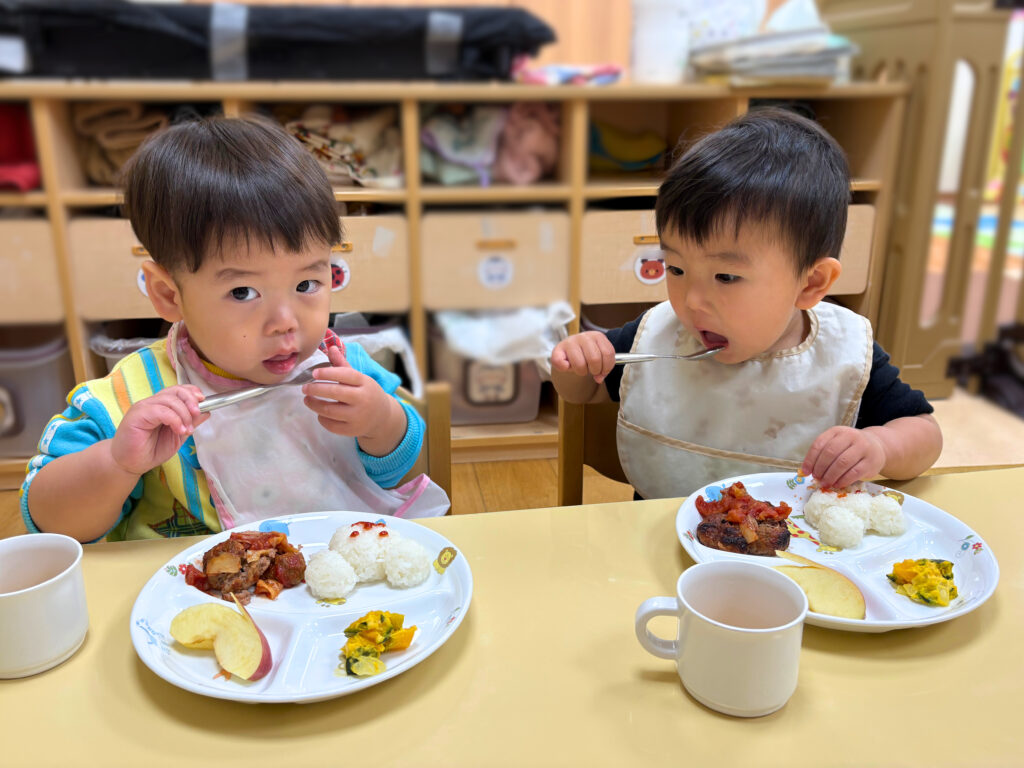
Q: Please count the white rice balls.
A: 6